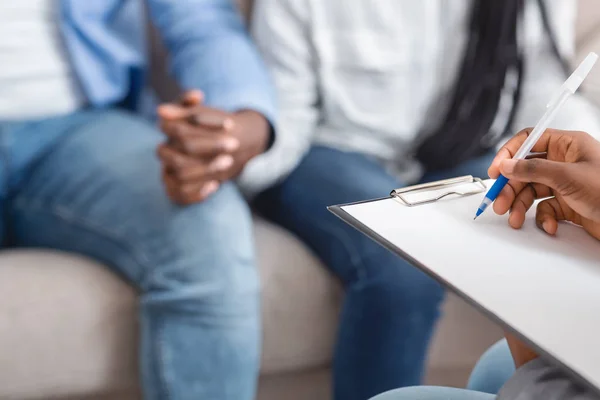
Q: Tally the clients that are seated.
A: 2